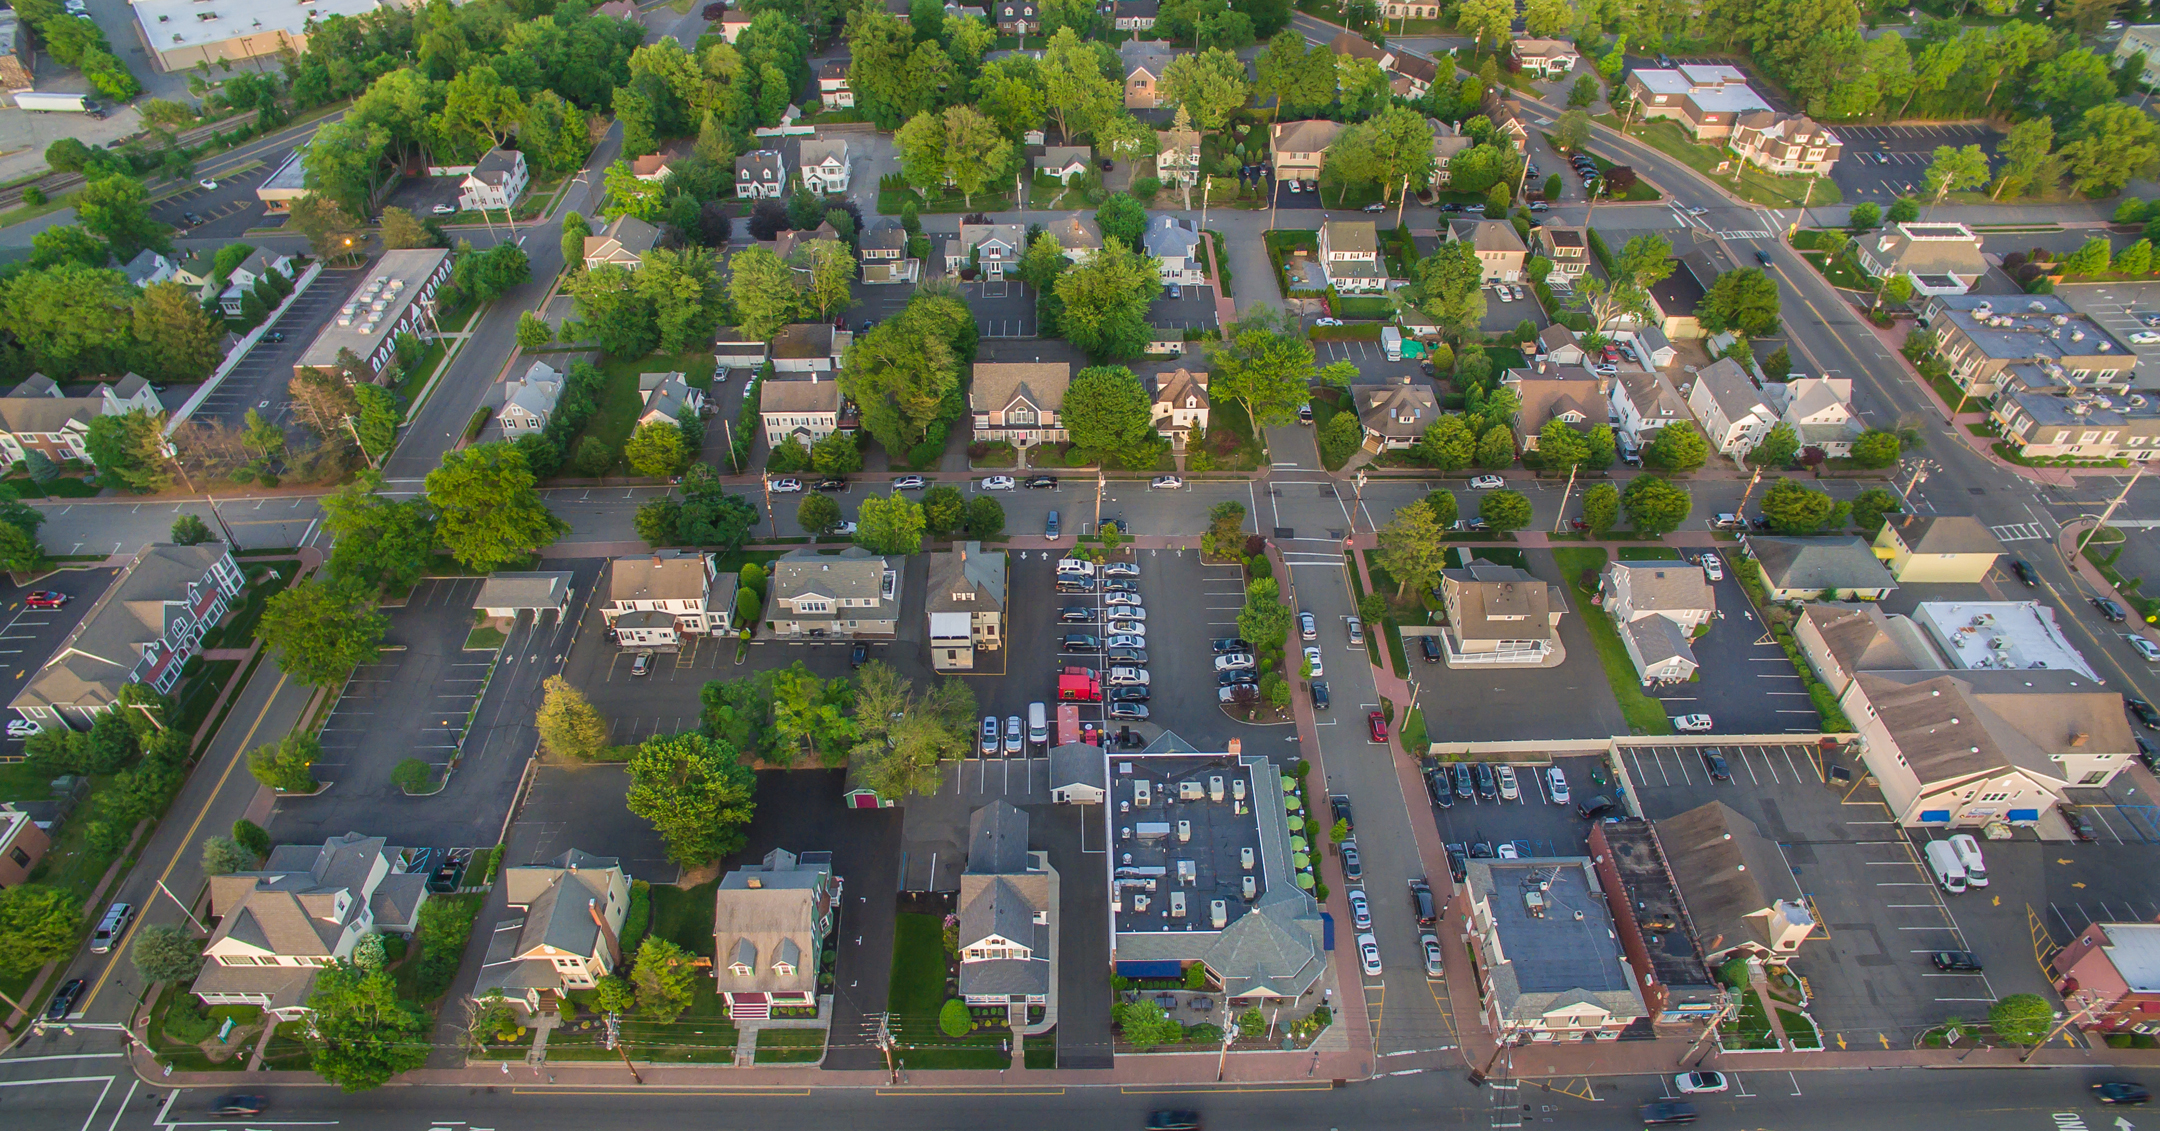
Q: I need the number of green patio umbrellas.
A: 6